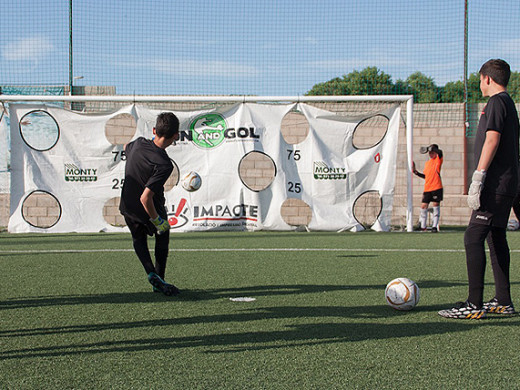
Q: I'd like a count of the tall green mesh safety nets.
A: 1